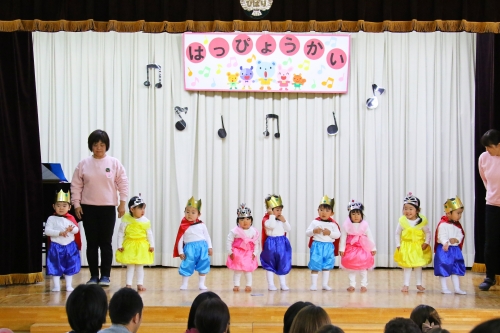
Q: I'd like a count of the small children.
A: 9